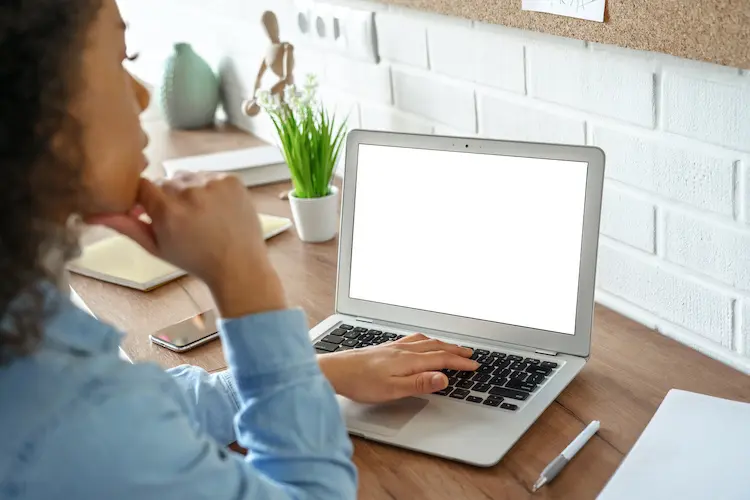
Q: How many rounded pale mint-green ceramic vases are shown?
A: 1